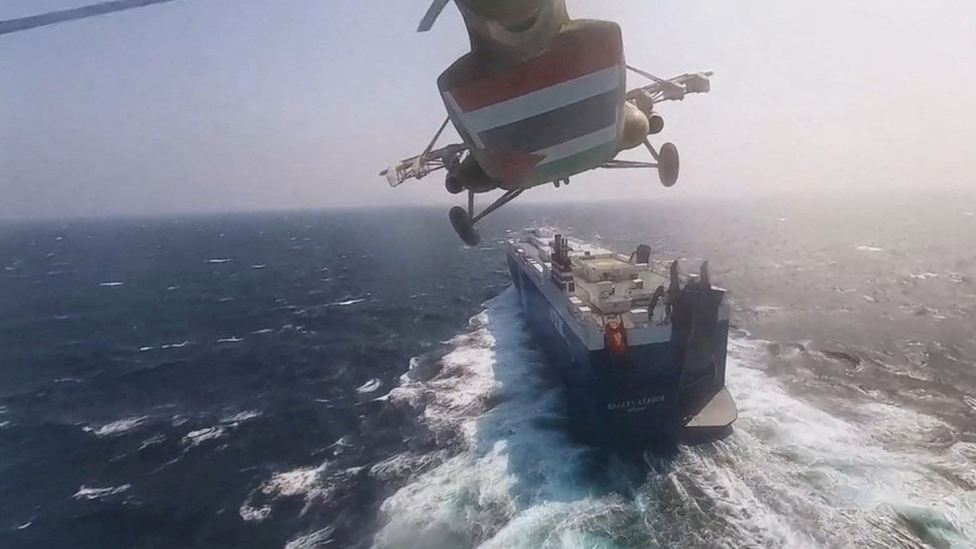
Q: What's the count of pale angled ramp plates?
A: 1